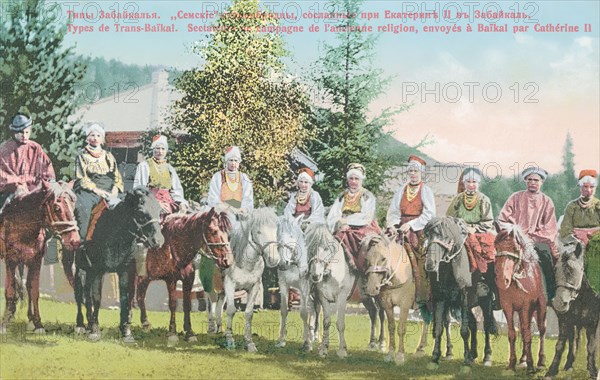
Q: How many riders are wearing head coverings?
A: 10